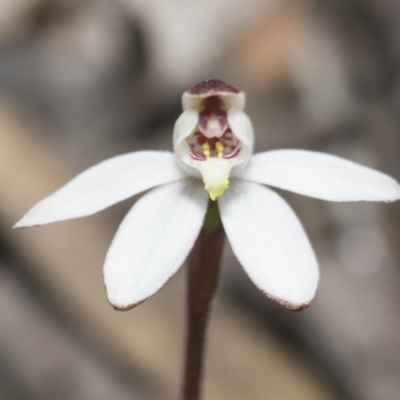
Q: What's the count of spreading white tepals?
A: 4